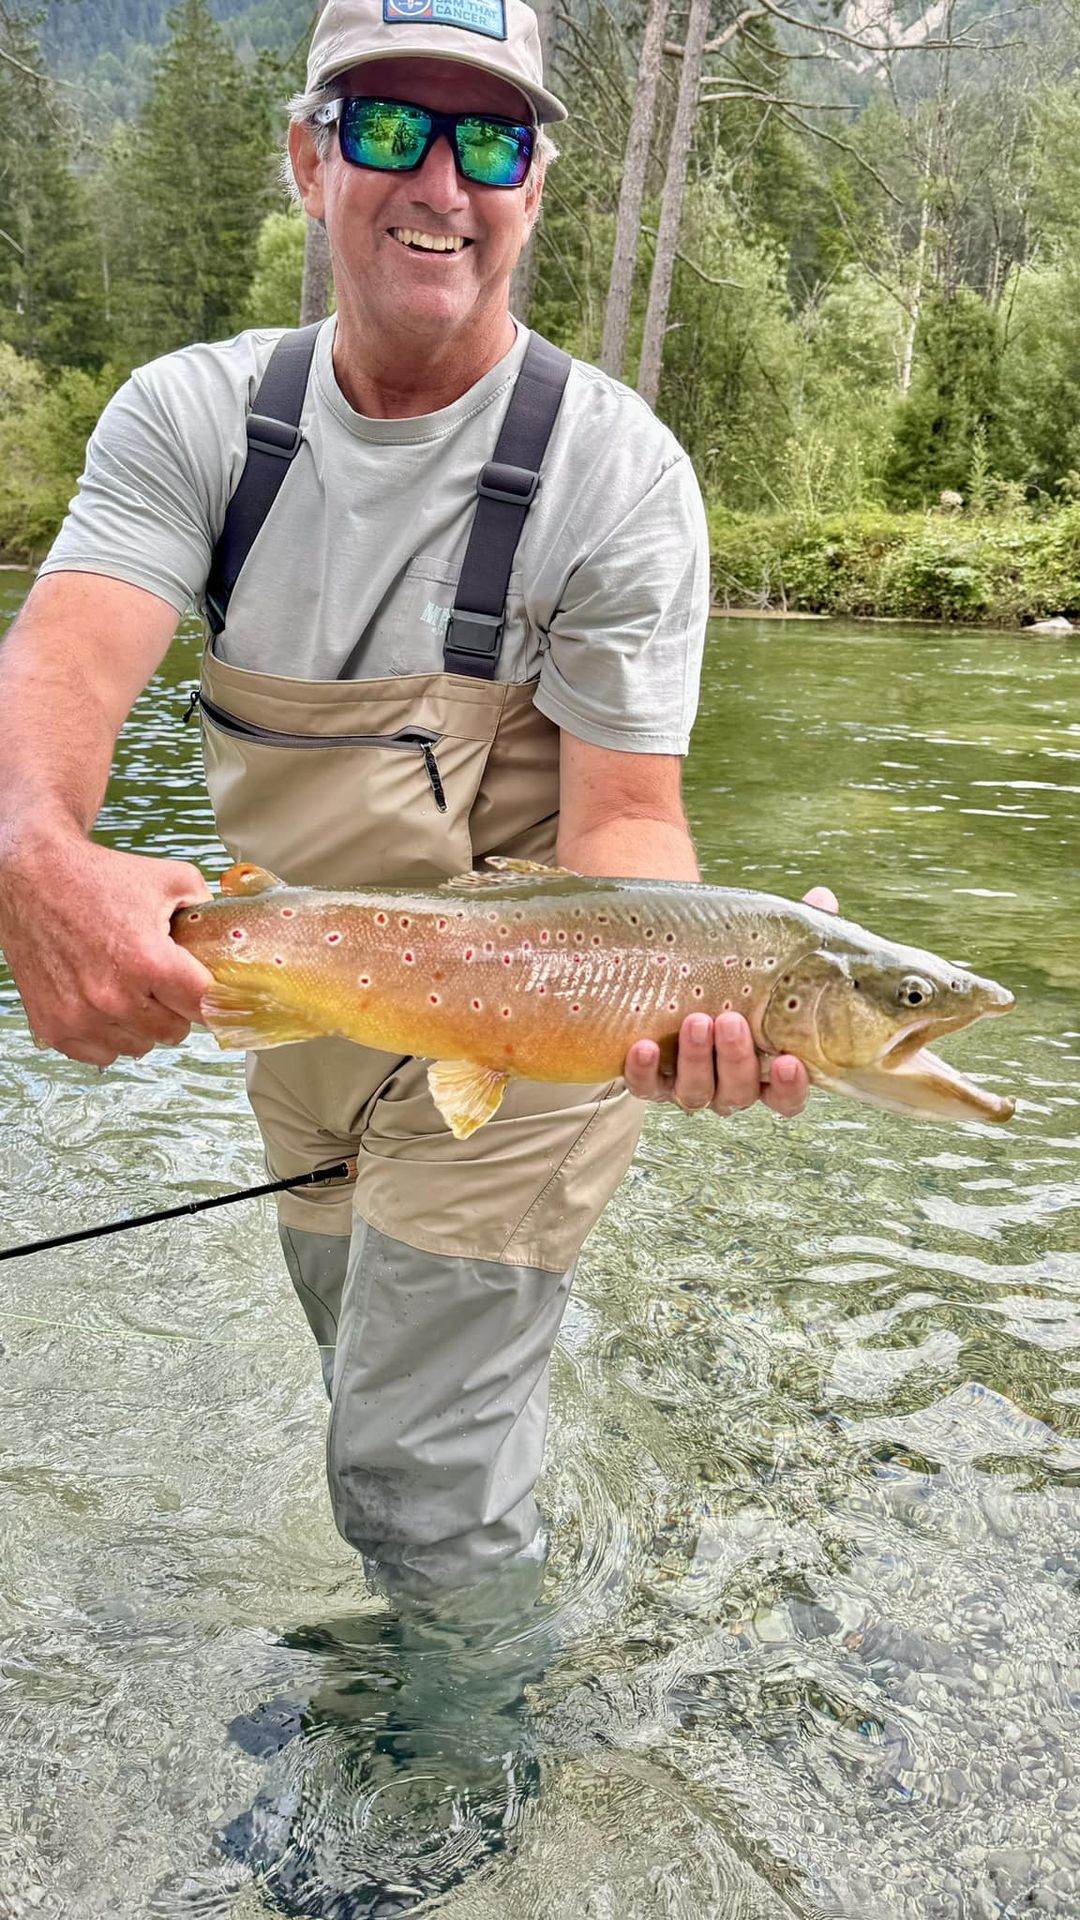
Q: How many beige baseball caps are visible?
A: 1